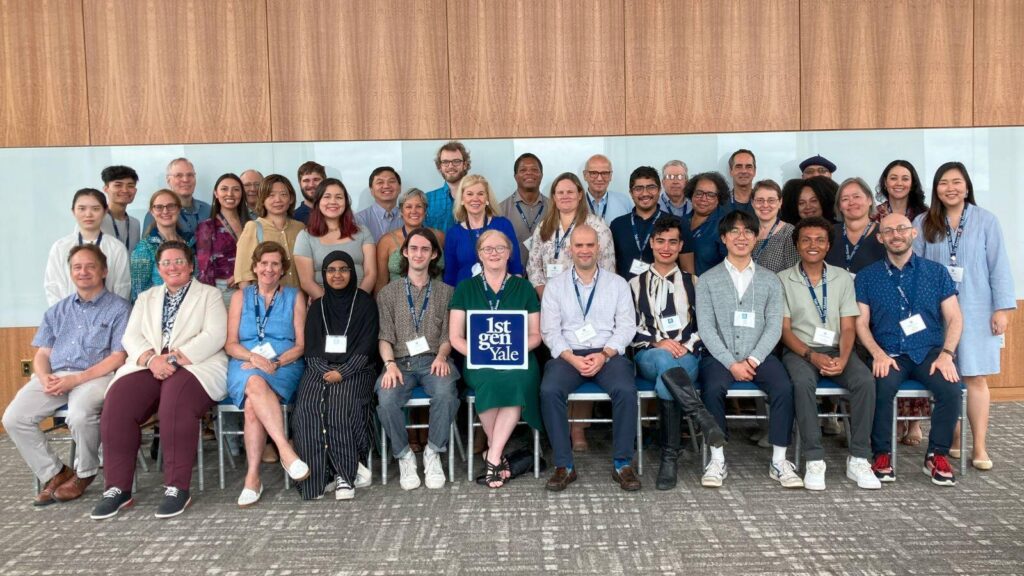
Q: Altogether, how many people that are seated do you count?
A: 11